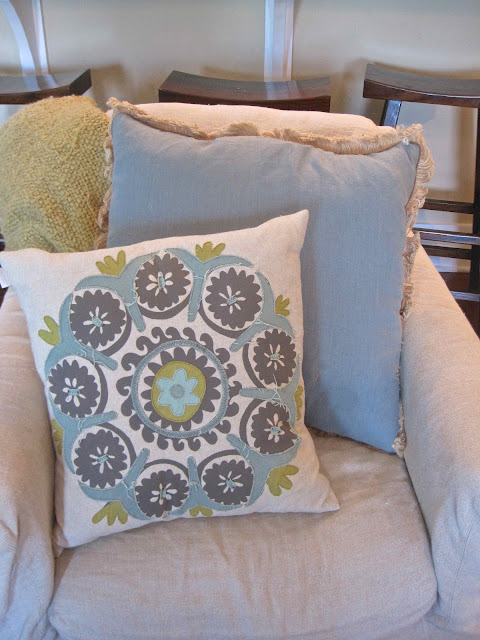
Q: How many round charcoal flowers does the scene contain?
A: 9